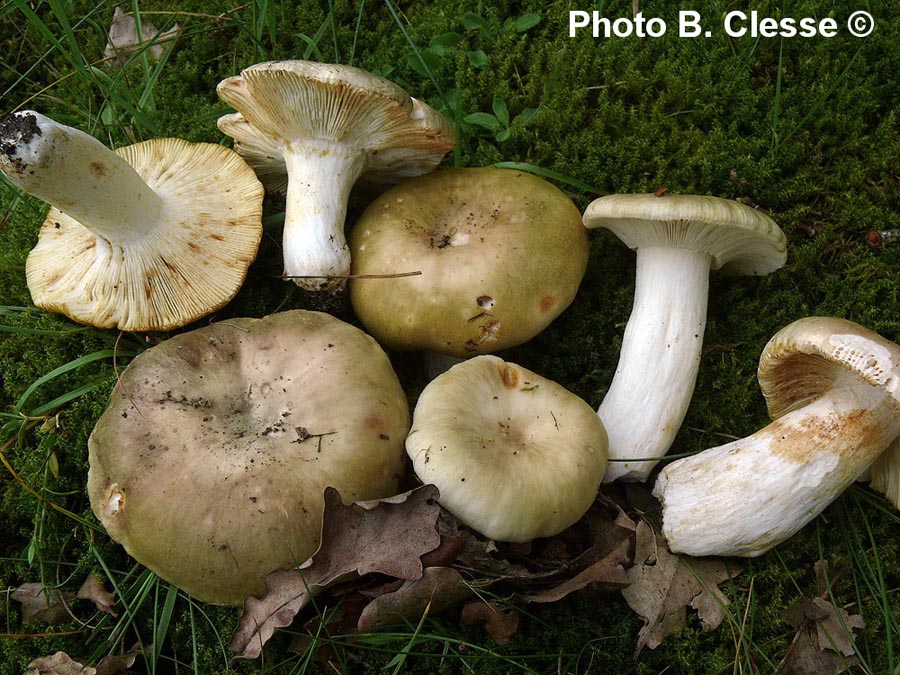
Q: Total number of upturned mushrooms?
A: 1